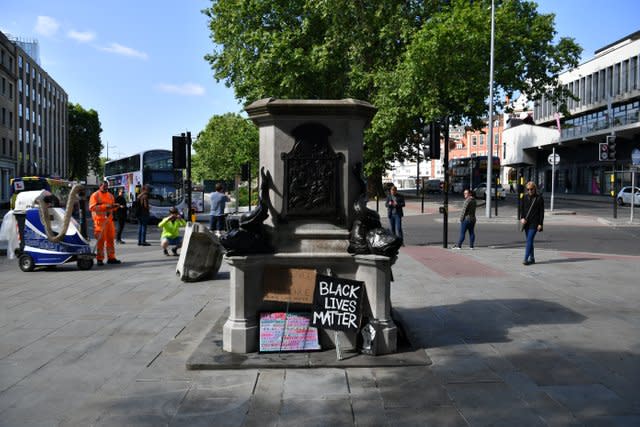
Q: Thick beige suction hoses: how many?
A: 1